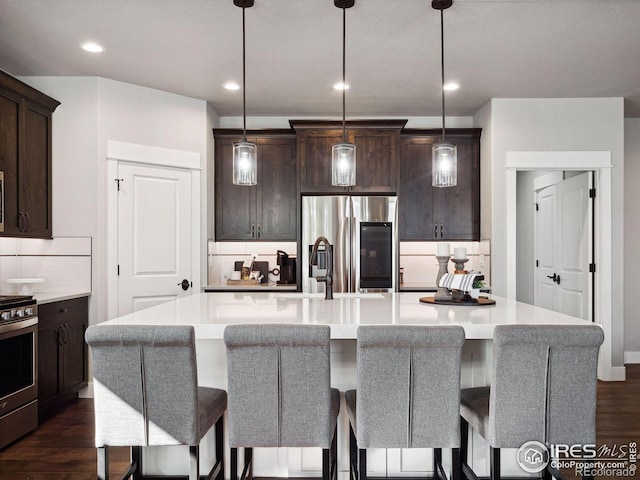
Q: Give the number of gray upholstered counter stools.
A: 4